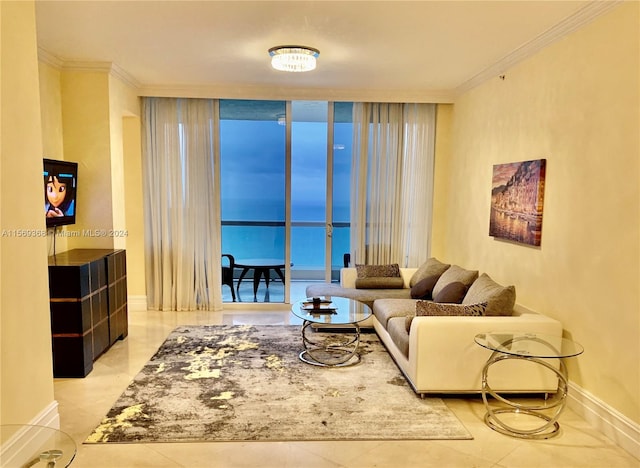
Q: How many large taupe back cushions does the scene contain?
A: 3